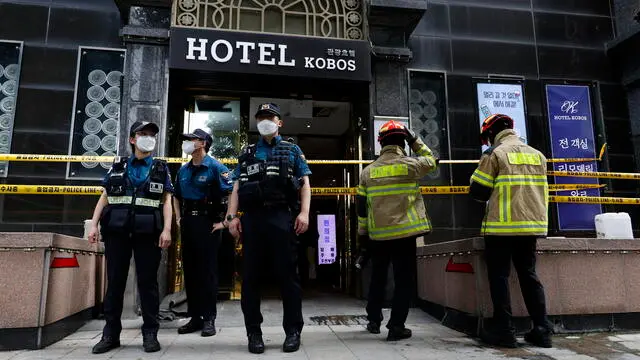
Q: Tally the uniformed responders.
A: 5